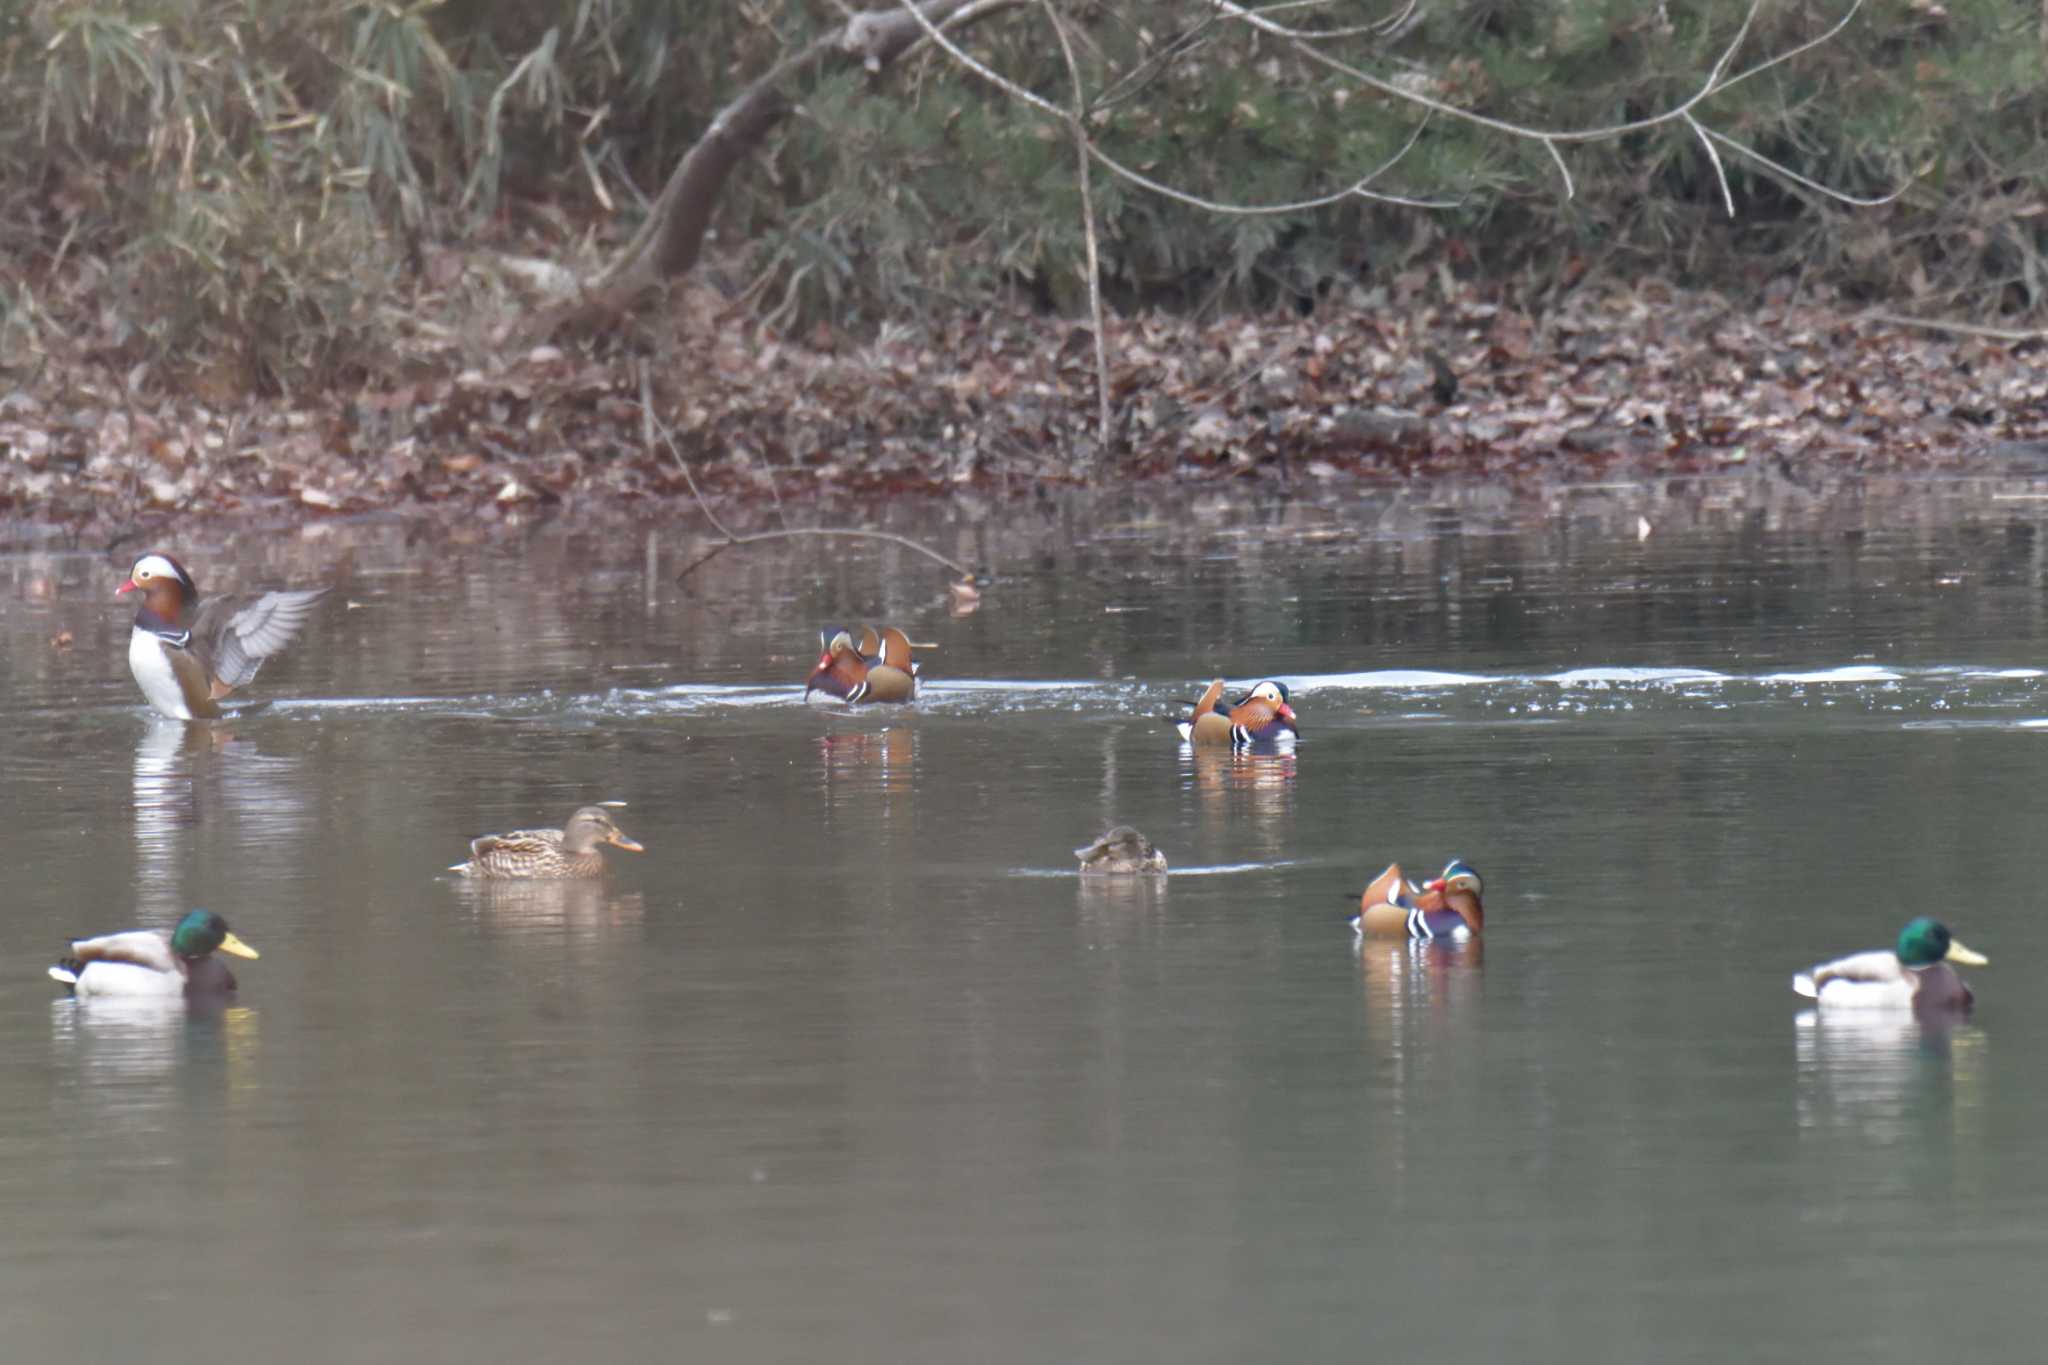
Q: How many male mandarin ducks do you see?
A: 4